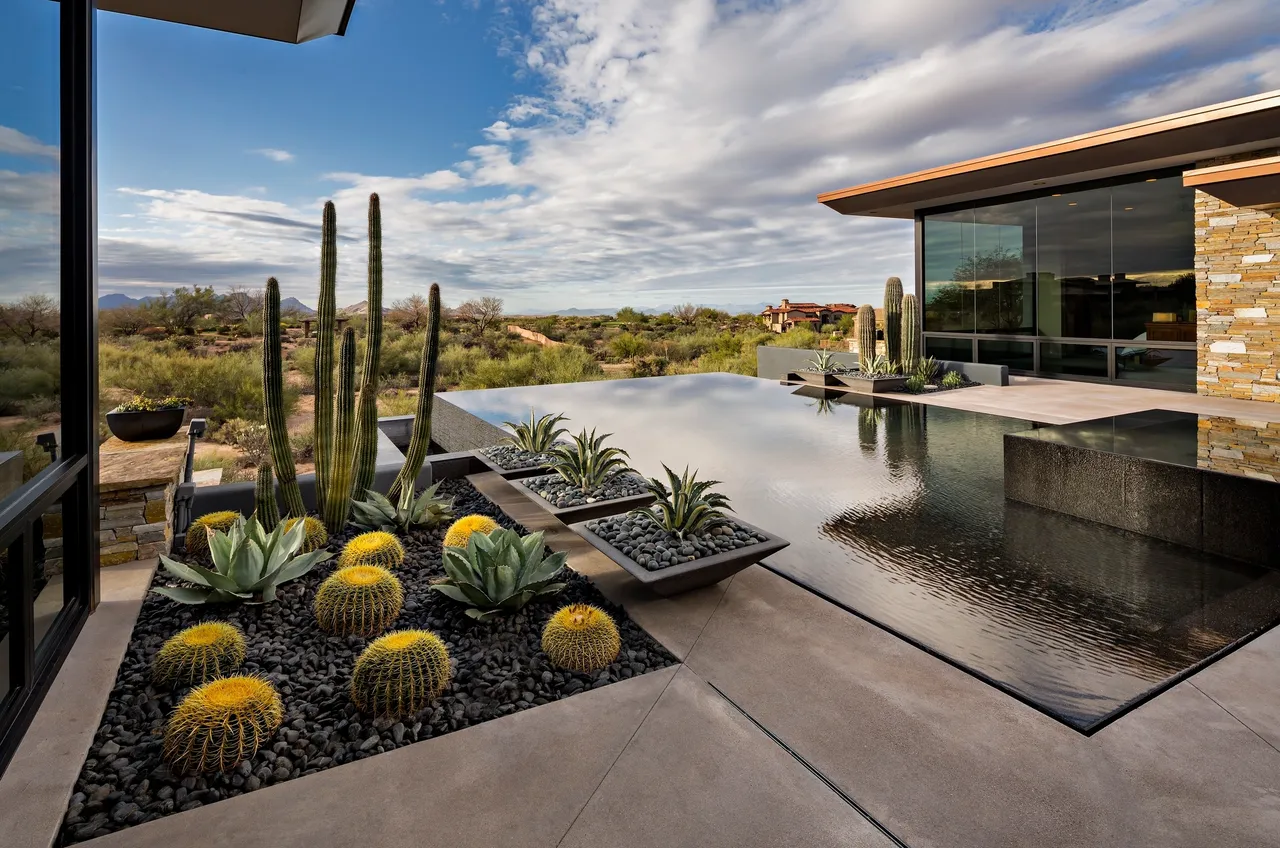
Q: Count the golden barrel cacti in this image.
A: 9